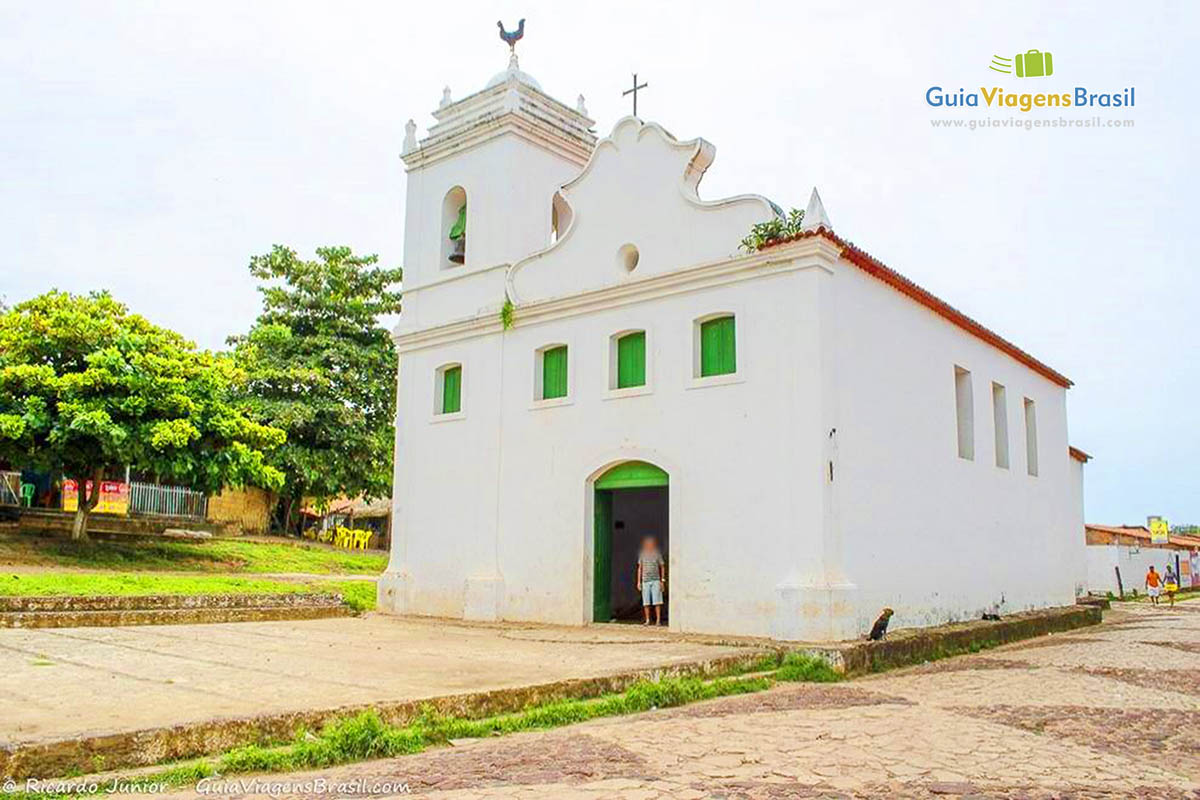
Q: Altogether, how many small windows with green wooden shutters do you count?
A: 4